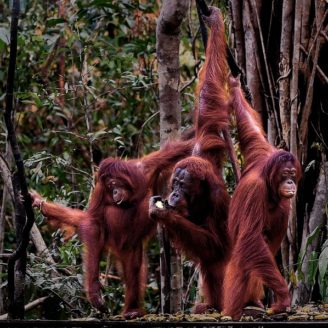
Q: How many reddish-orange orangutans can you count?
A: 3